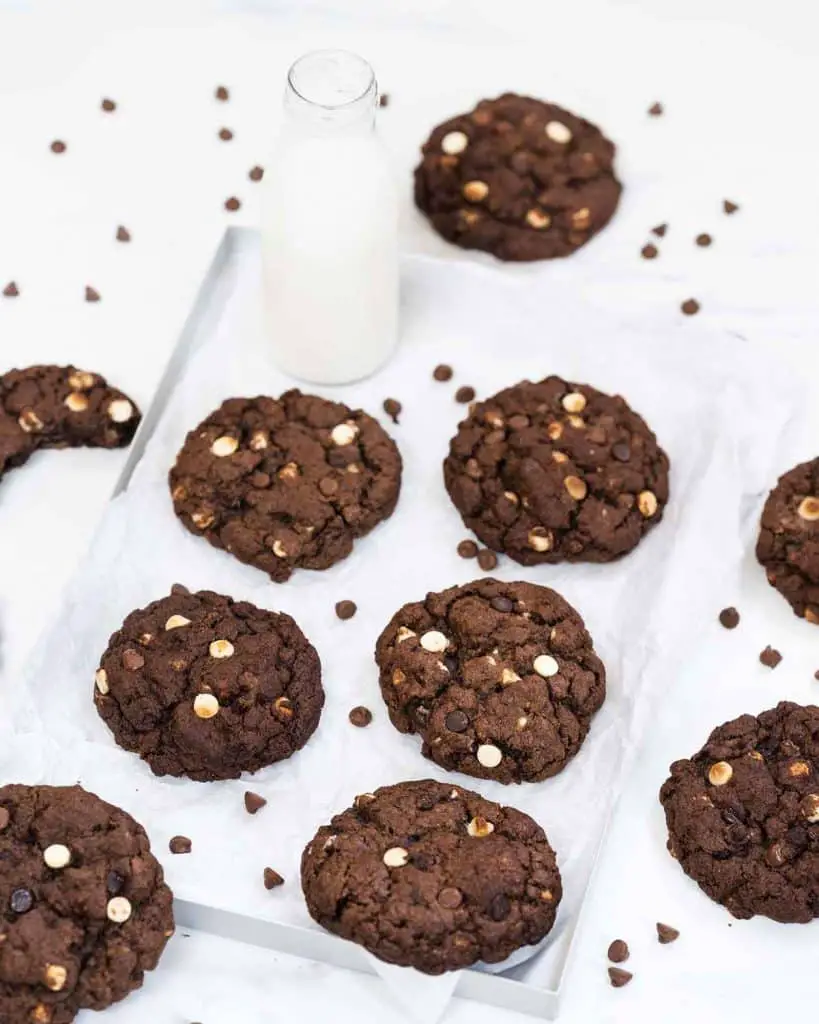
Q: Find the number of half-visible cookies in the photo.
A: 4